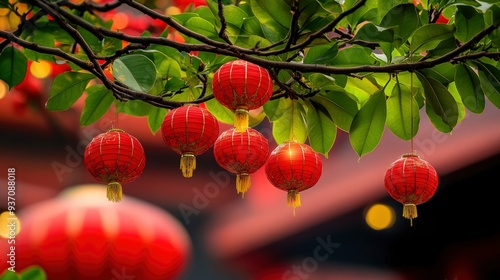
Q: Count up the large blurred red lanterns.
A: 1